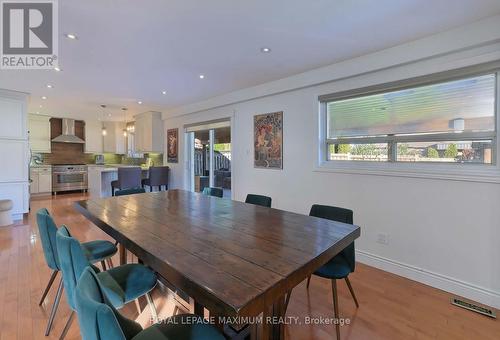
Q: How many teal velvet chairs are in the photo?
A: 7